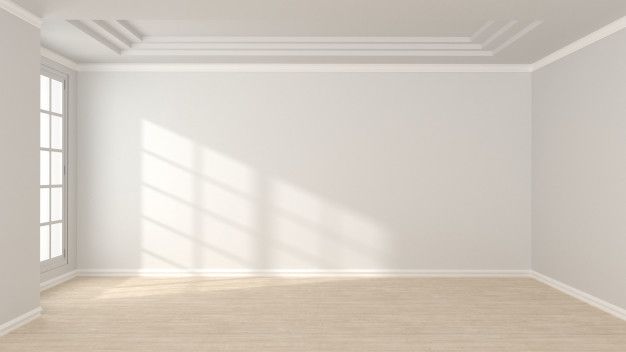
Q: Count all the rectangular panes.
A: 10